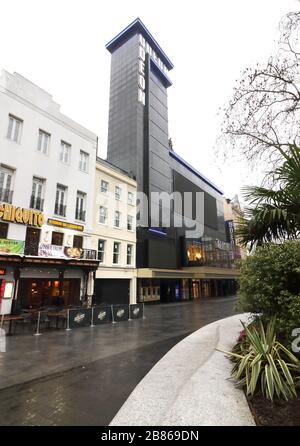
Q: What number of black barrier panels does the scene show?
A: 4